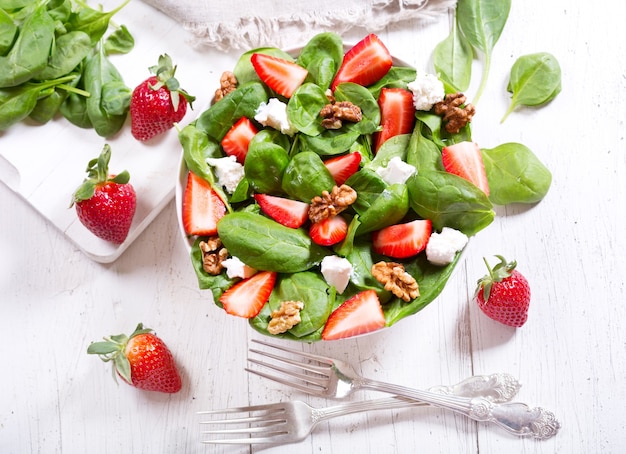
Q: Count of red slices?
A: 12